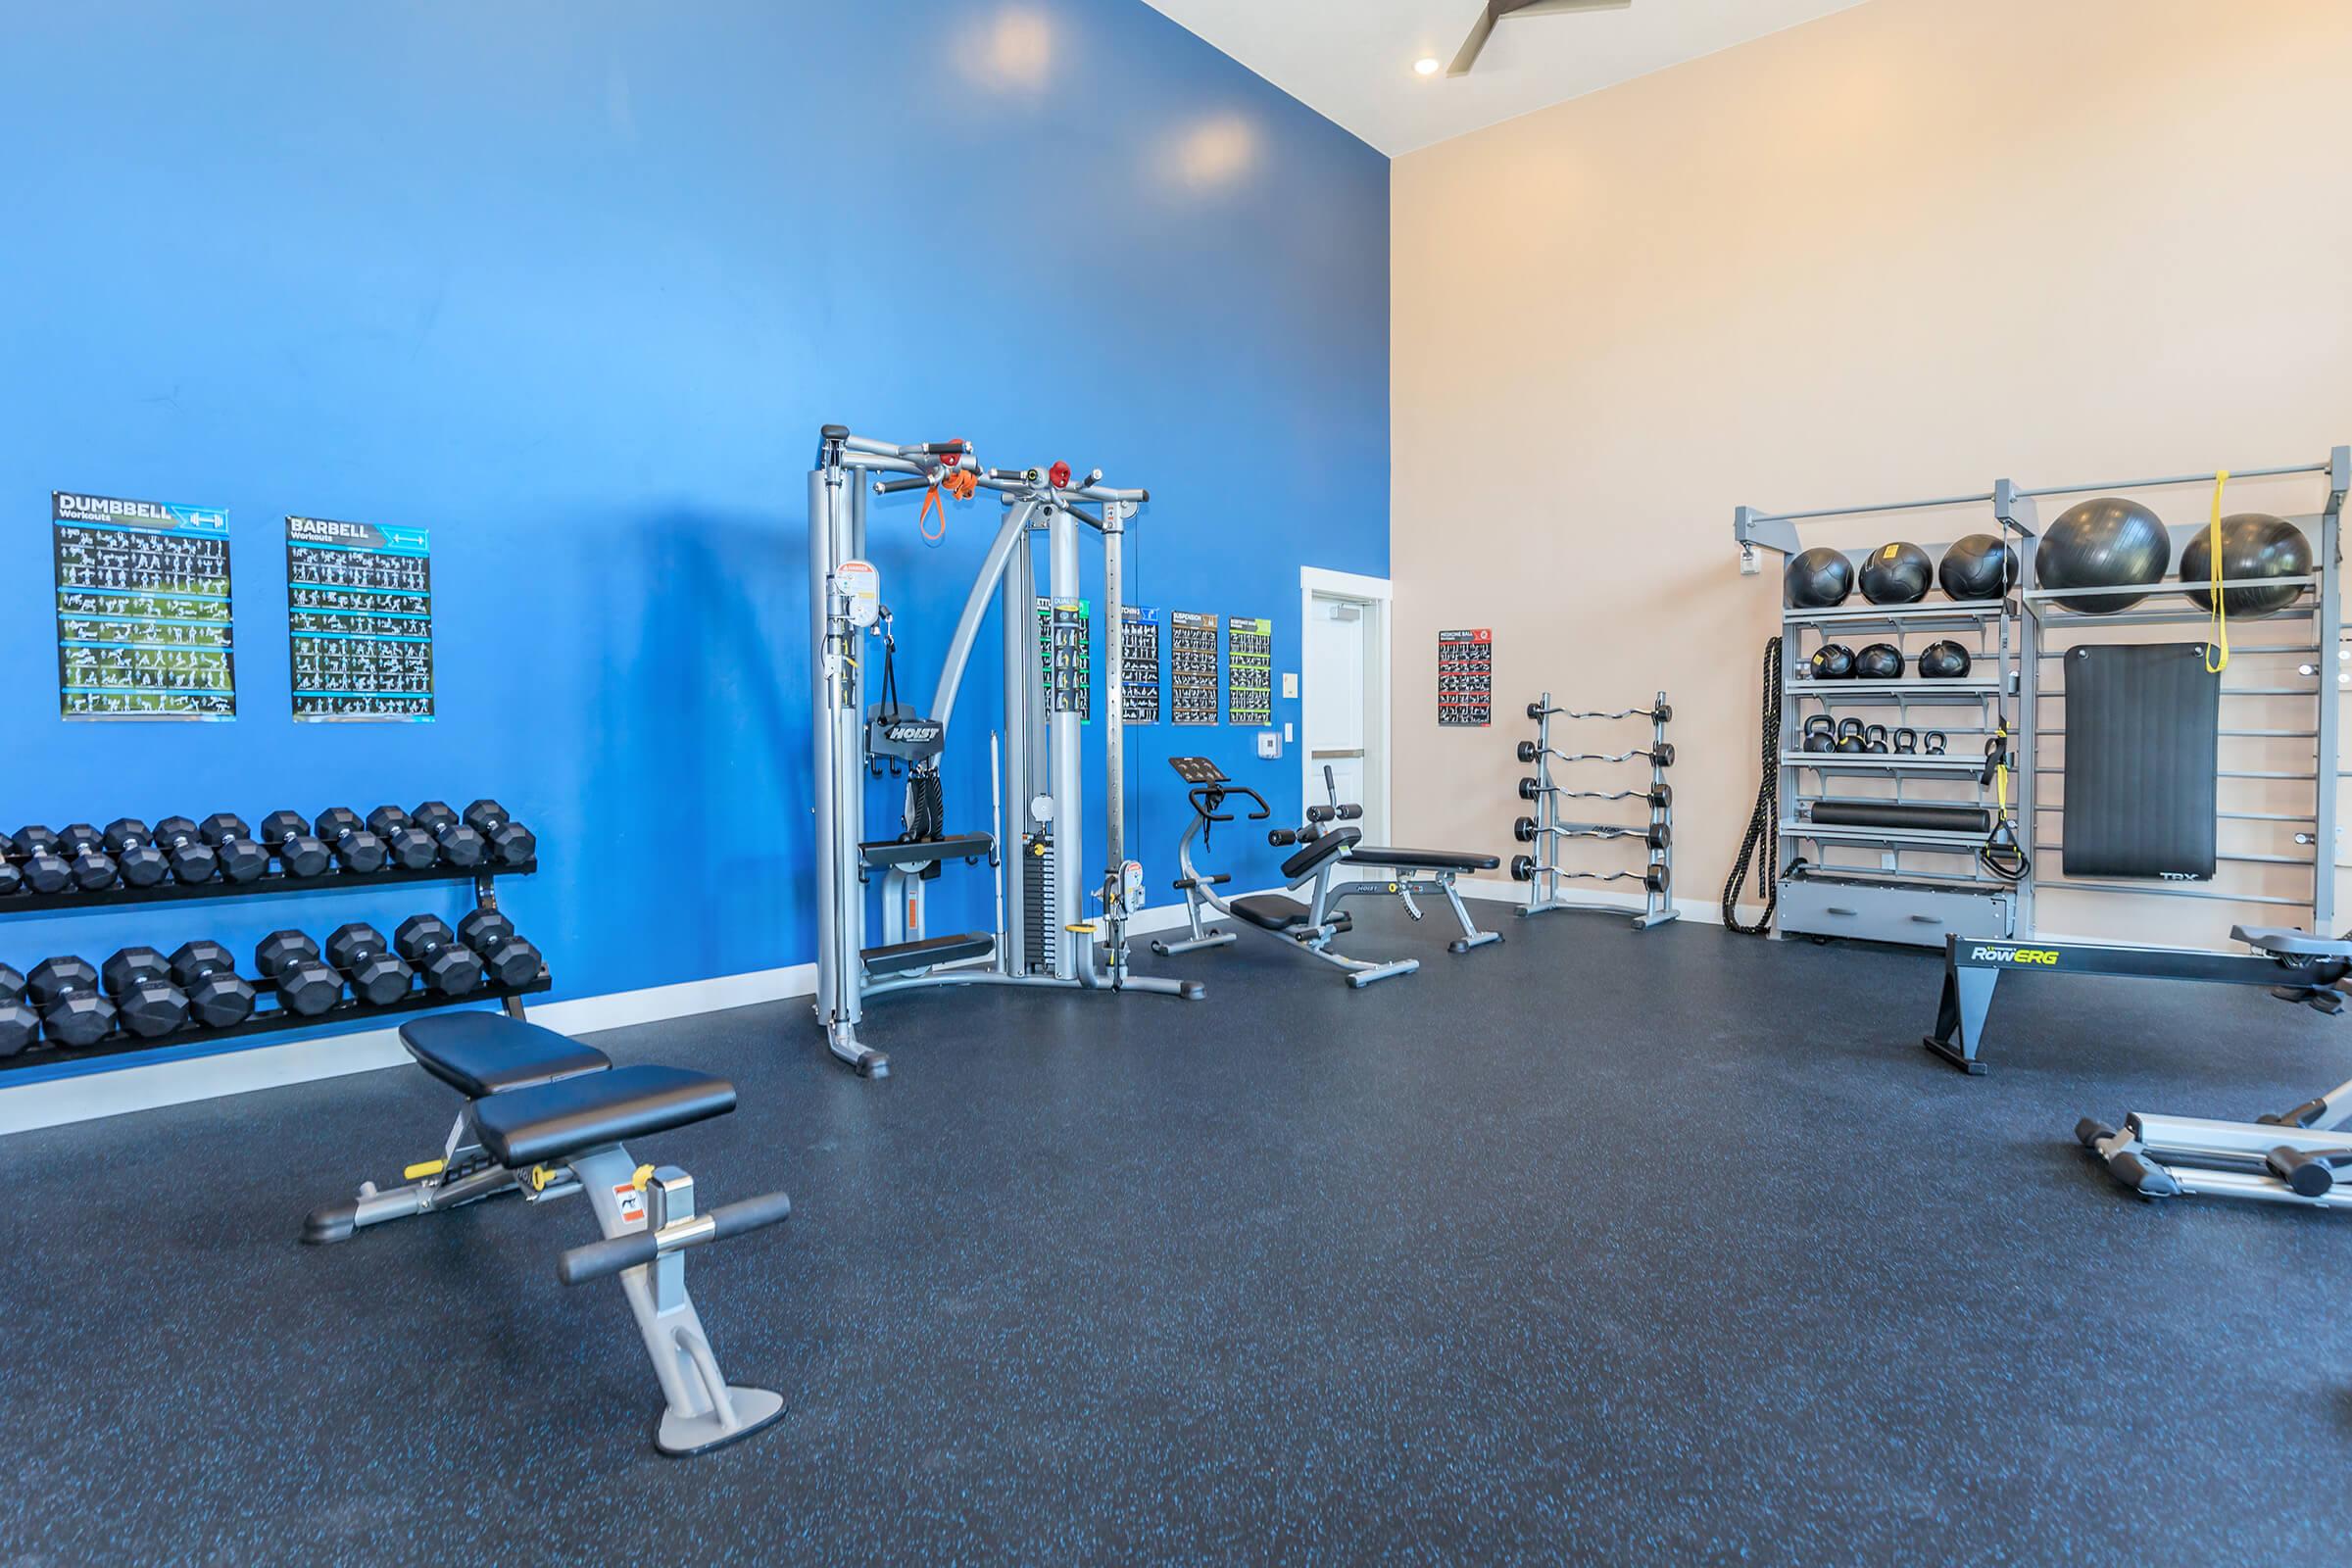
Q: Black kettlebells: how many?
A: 5